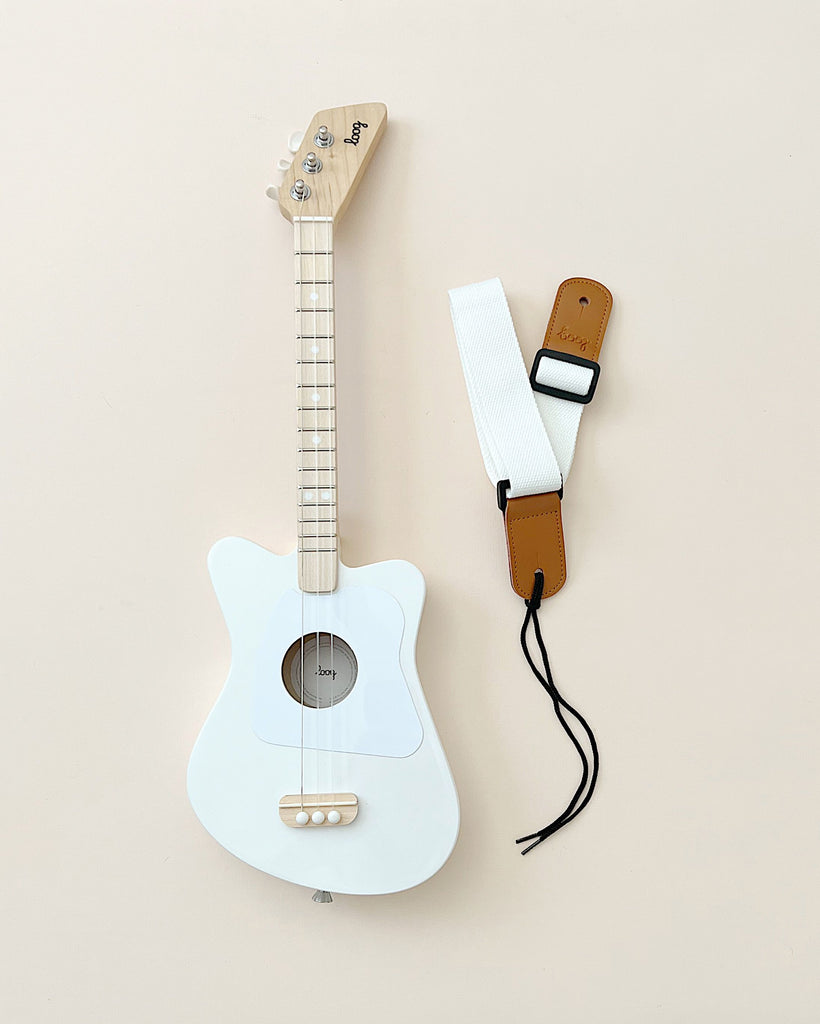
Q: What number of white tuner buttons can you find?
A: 3